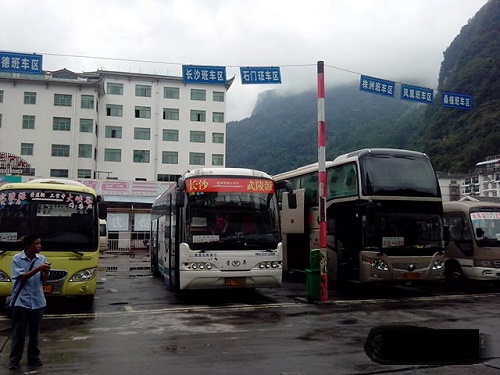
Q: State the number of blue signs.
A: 6